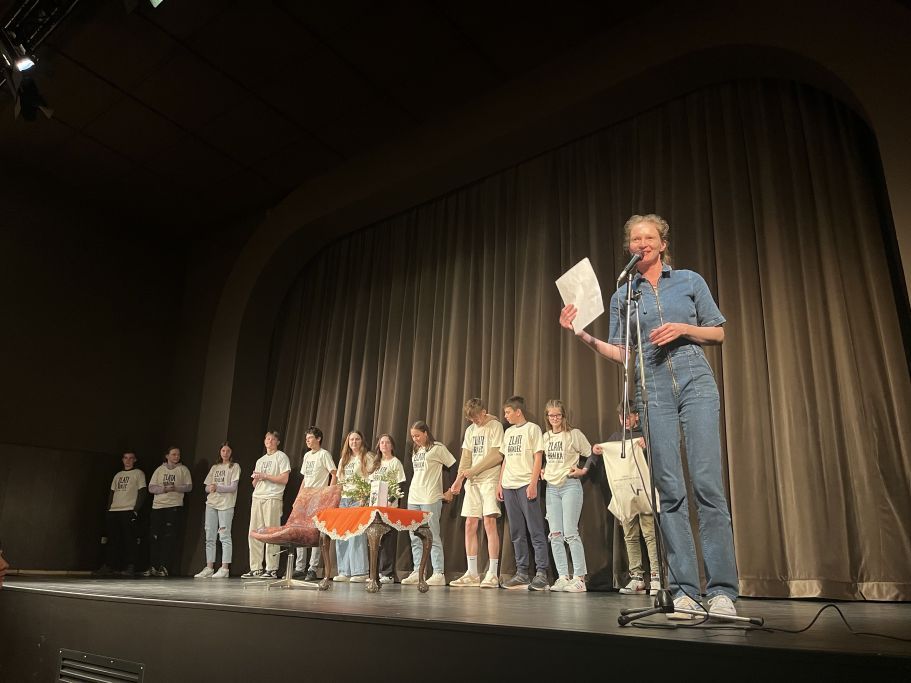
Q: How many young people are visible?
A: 12